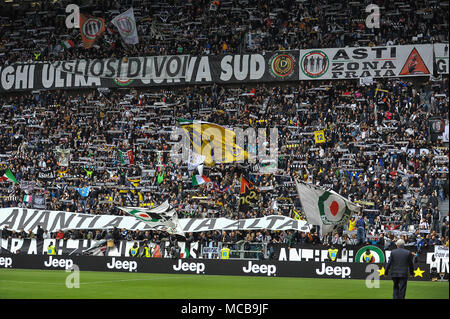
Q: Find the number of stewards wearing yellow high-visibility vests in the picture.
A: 6